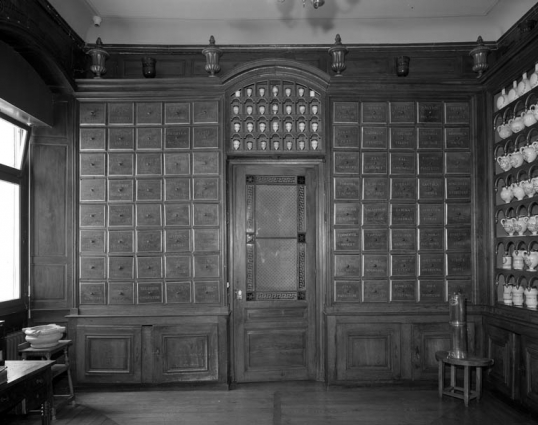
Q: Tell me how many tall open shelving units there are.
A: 1